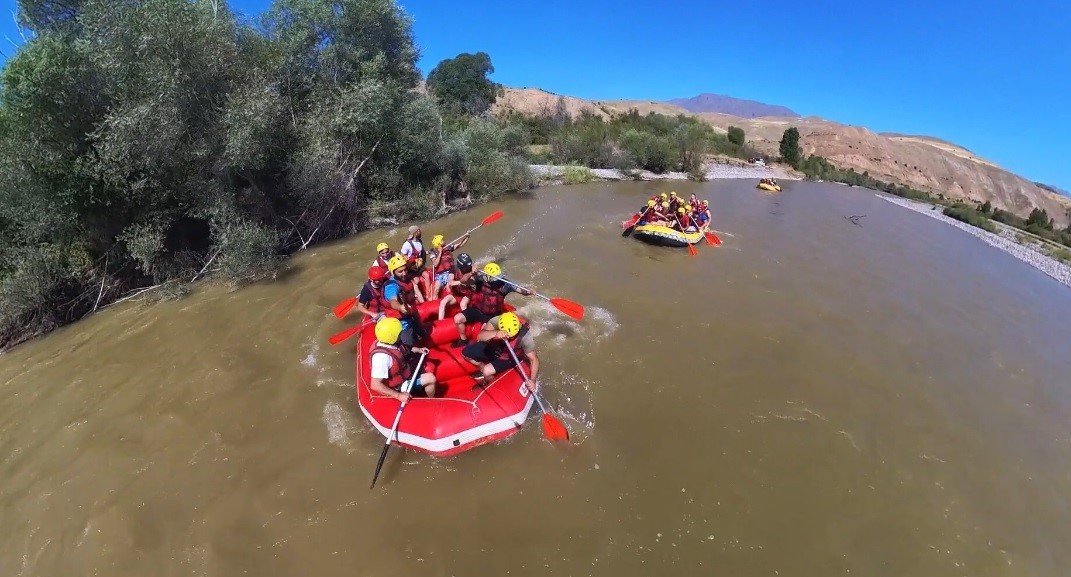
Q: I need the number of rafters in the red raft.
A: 9